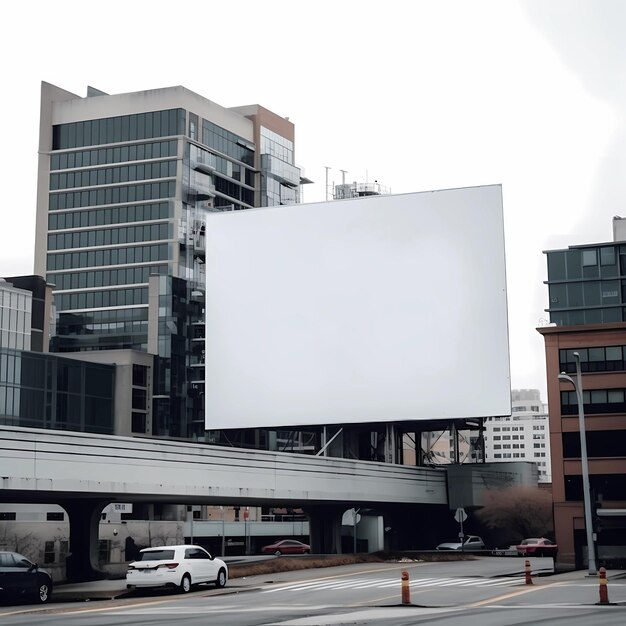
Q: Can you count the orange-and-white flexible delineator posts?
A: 3